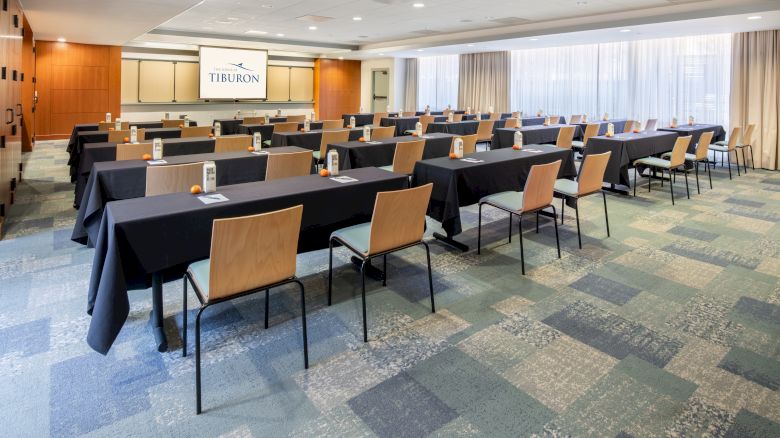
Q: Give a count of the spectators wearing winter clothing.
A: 0